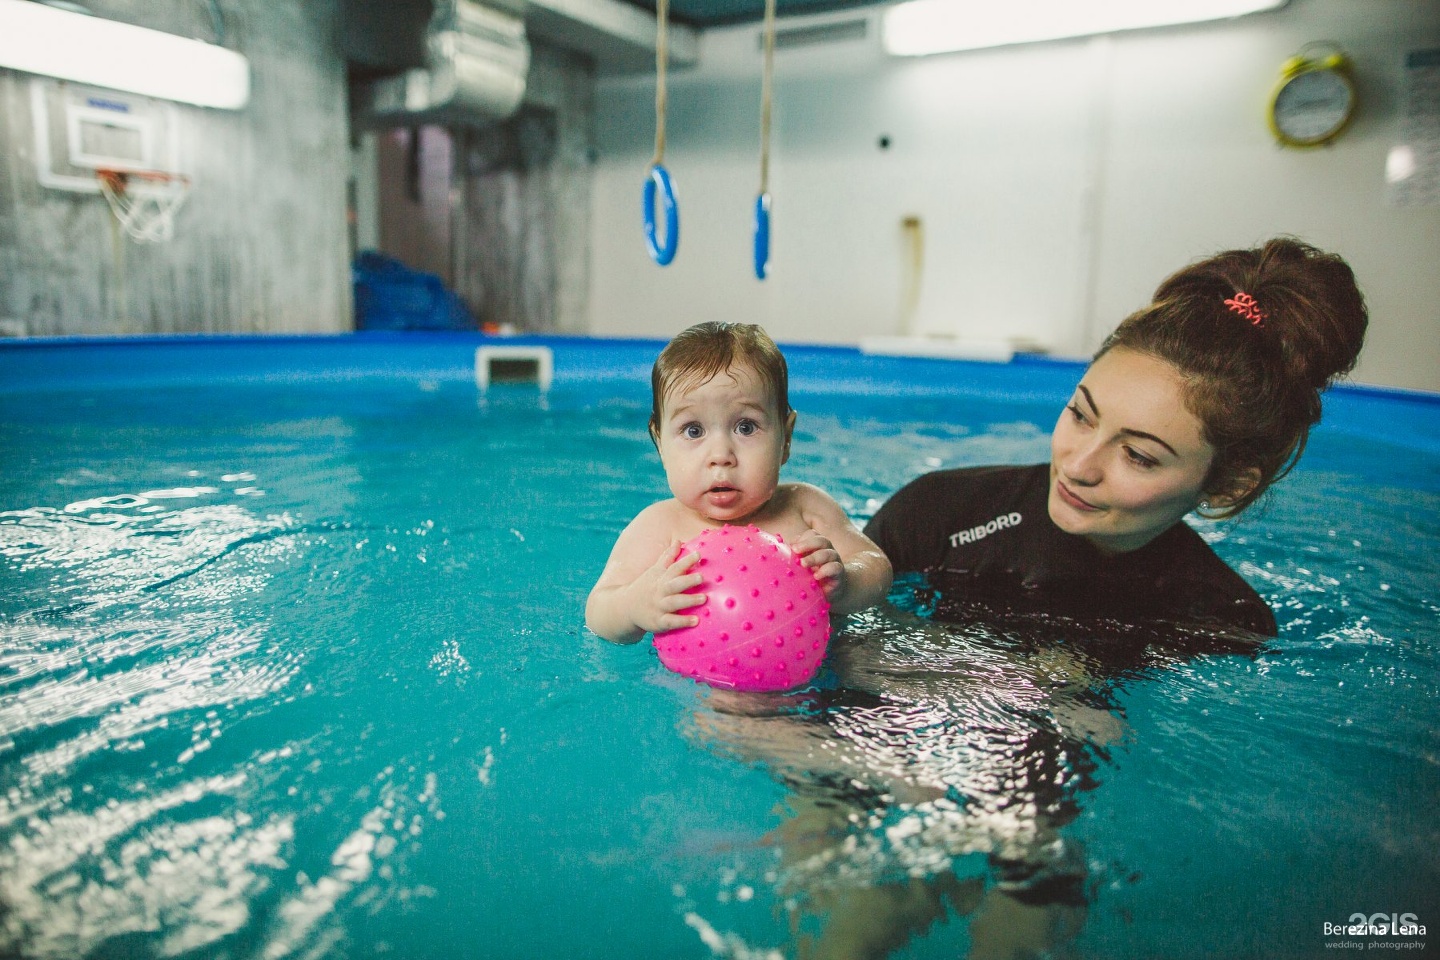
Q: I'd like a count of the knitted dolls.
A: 0